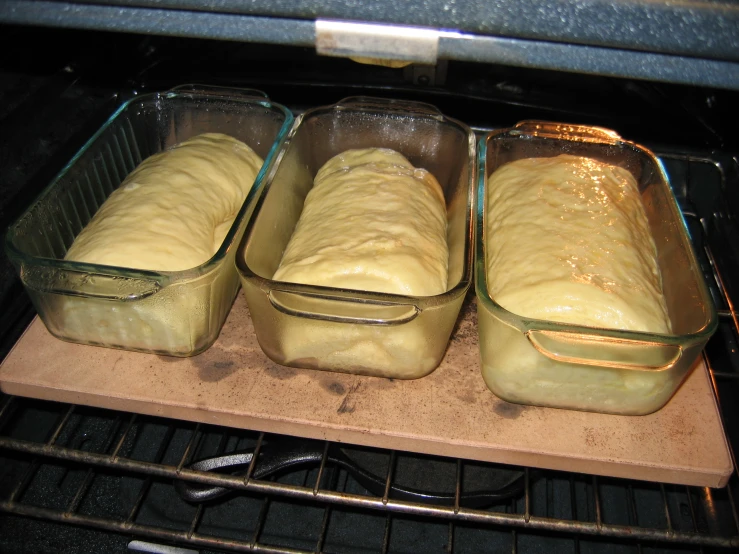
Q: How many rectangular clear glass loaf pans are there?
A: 3